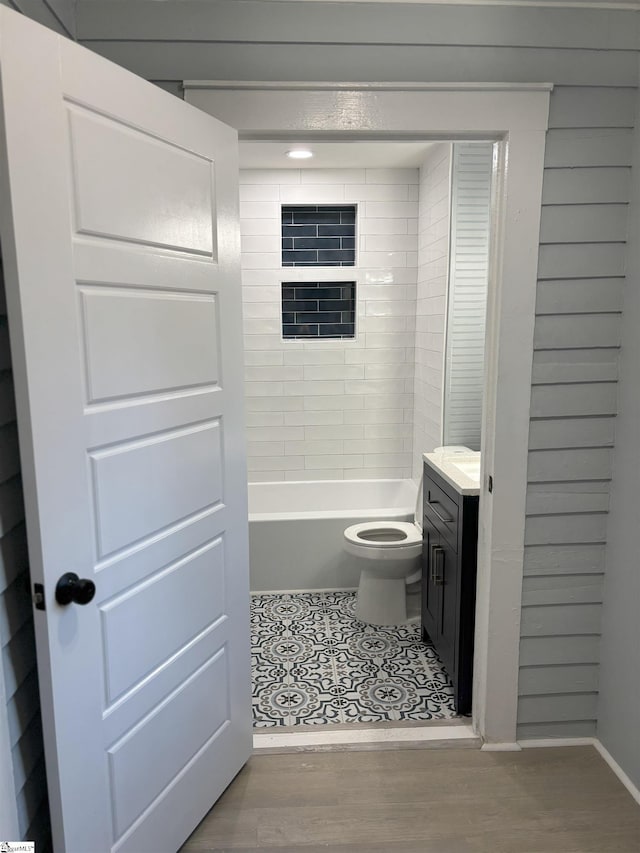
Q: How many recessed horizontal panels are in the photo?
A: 5